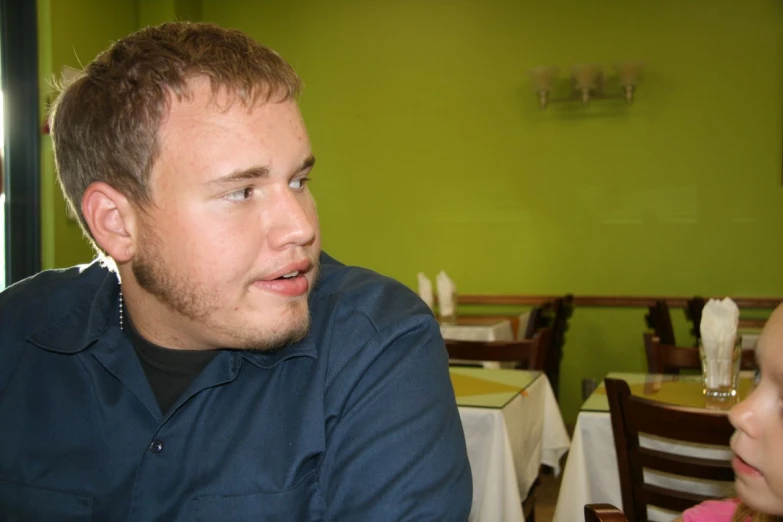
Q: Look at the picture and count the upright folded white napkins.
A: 3